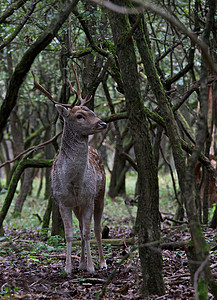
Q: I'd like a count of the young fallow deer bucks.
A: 1